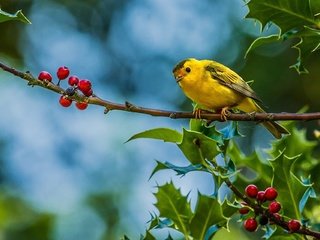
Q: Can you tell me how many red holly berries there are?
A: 15